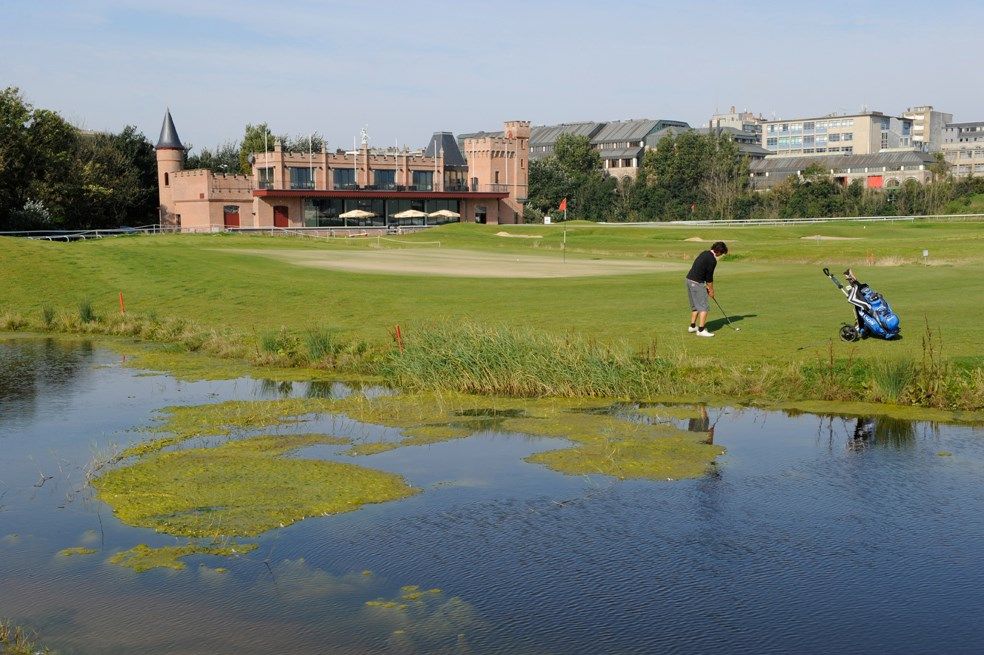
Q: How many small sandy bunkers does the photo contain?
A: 3